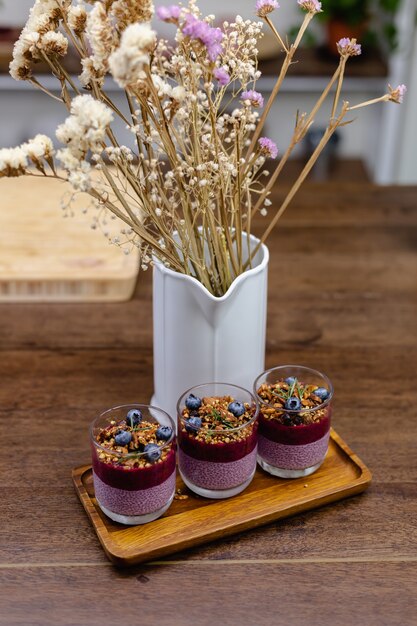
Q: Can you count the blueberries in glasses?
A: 10